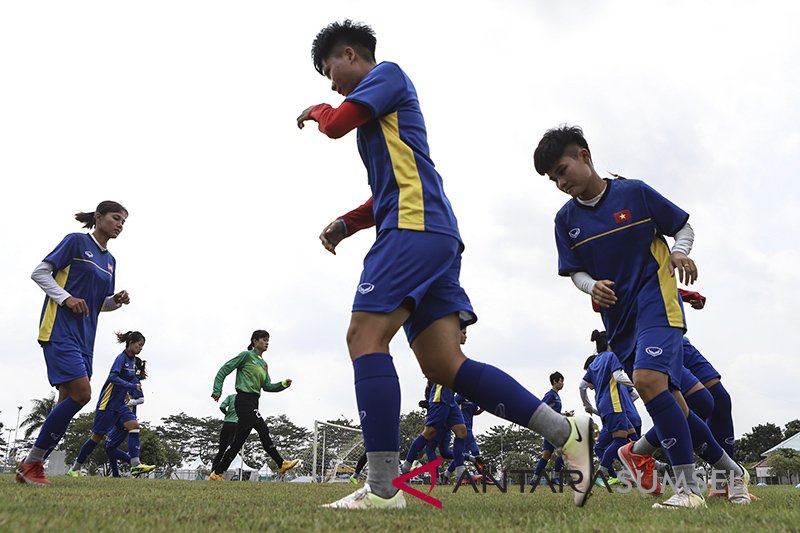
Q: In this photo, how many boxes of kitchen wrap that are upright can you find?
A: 0